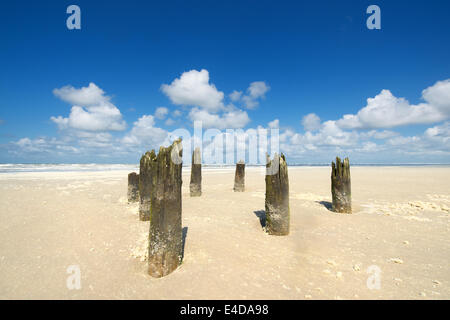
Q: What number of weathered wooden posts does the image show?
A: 7